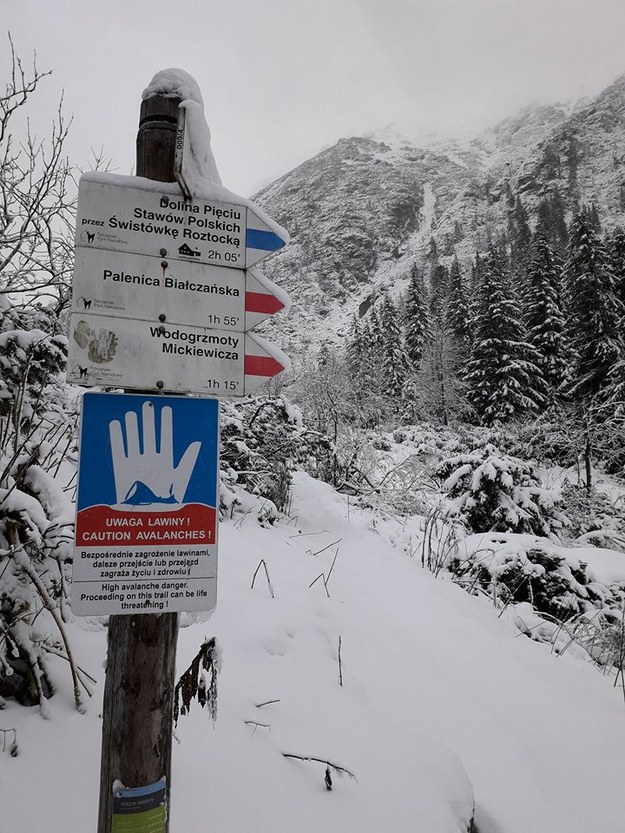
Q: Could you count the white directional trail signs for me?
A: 3